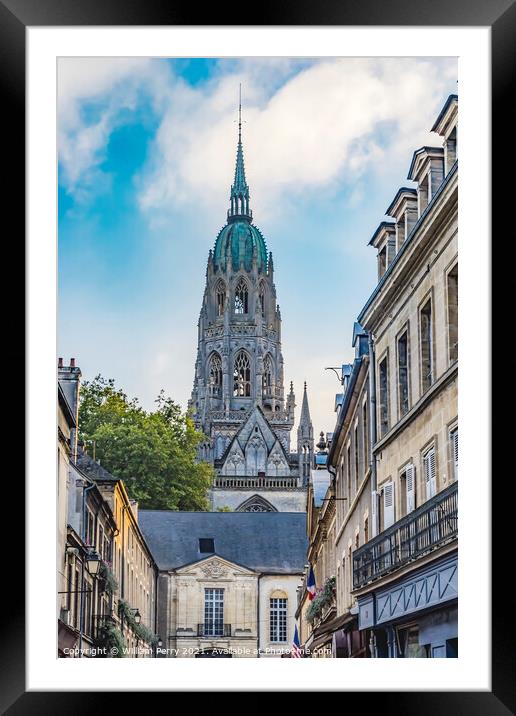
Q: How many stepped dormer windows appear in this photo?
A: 4